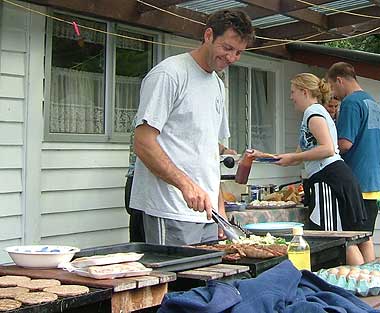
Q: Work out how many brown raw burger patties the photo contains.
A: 6